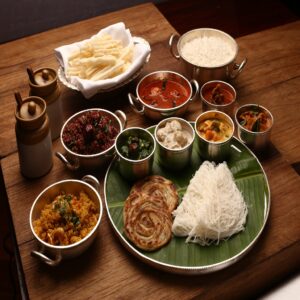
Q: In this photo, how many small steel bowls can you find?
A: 5